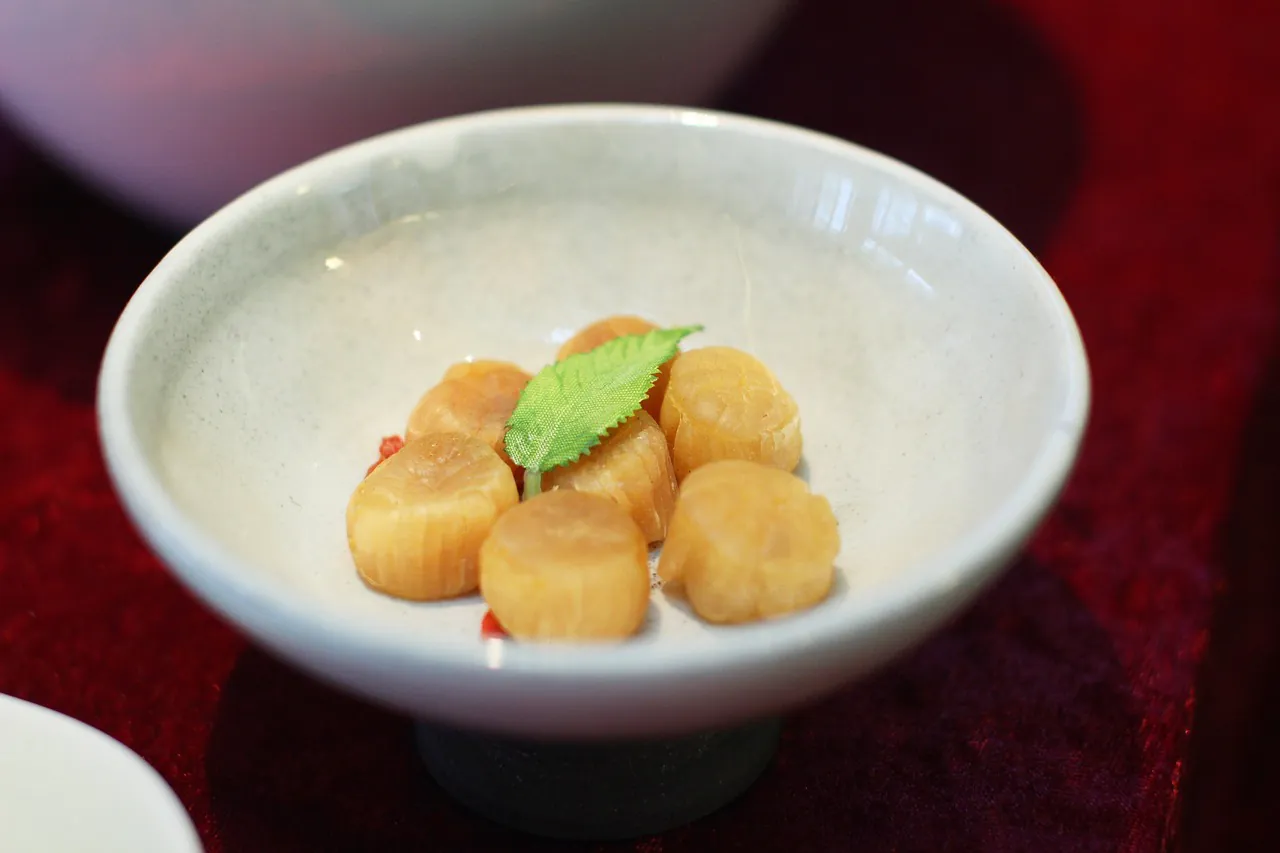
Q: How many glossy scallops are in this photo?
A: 7